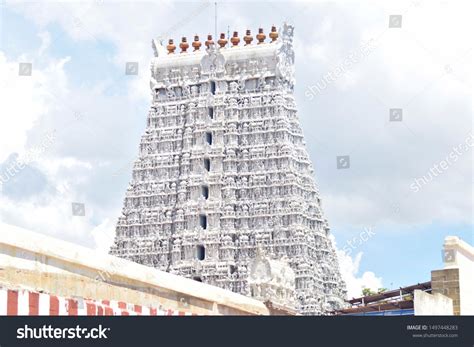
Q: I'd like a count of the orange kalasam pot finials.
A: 9